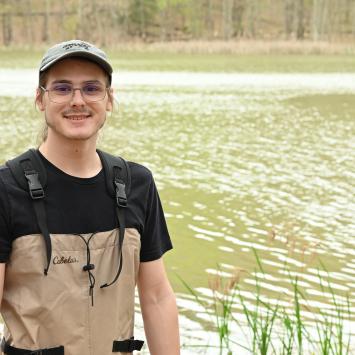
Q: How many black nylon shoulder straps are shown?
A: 2